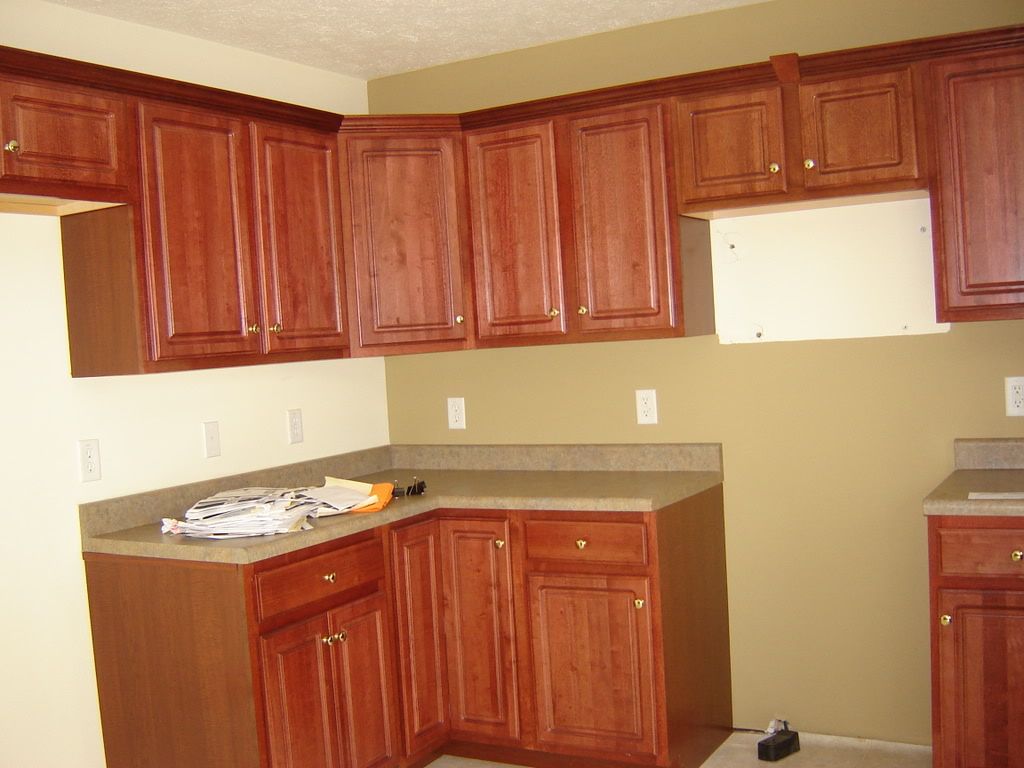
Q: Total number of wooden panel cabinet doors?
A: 15